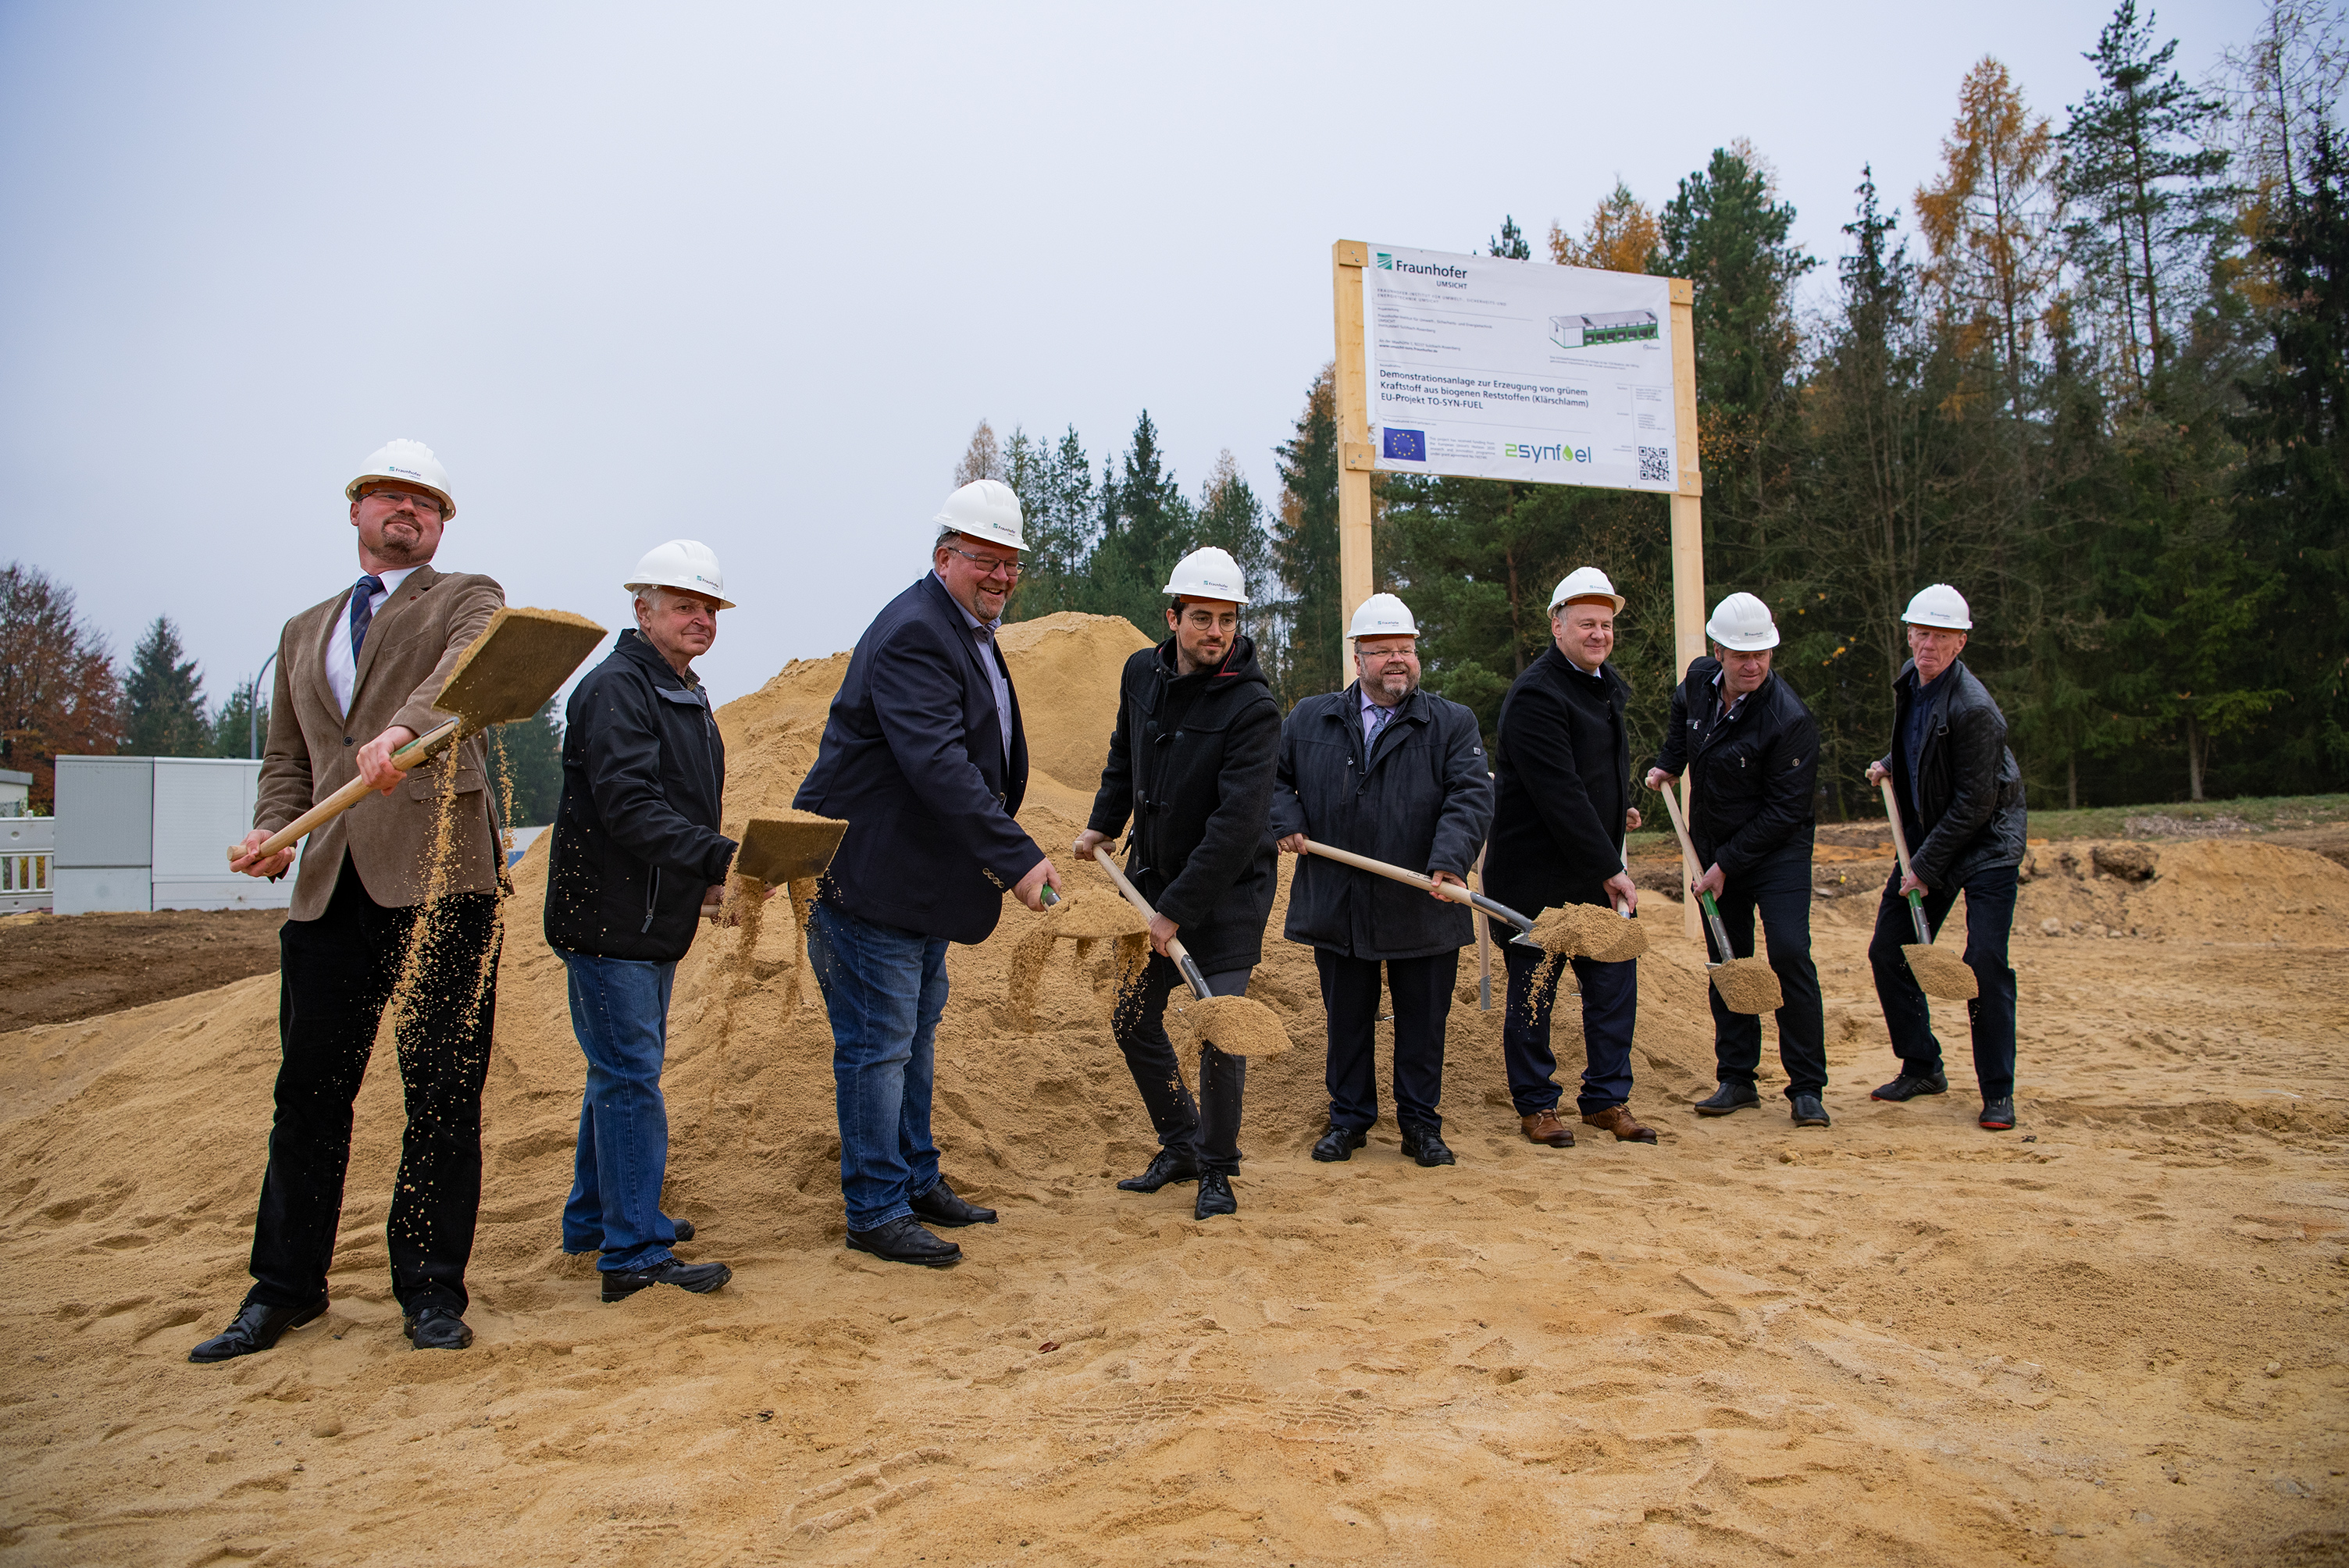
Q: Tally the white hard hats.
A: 8